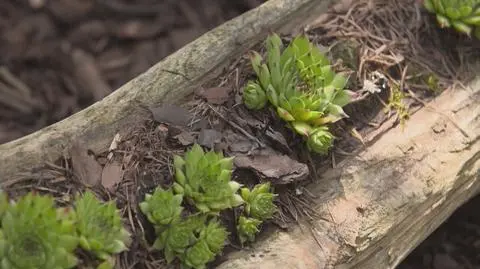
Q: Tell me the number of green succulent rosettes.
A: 13